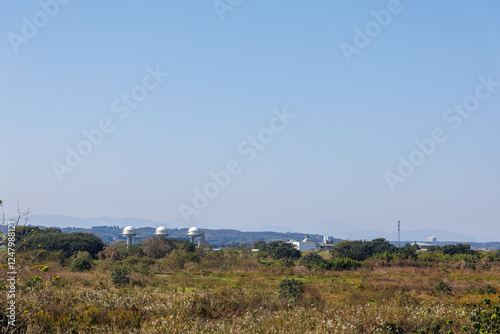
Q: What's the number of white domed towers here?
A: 3